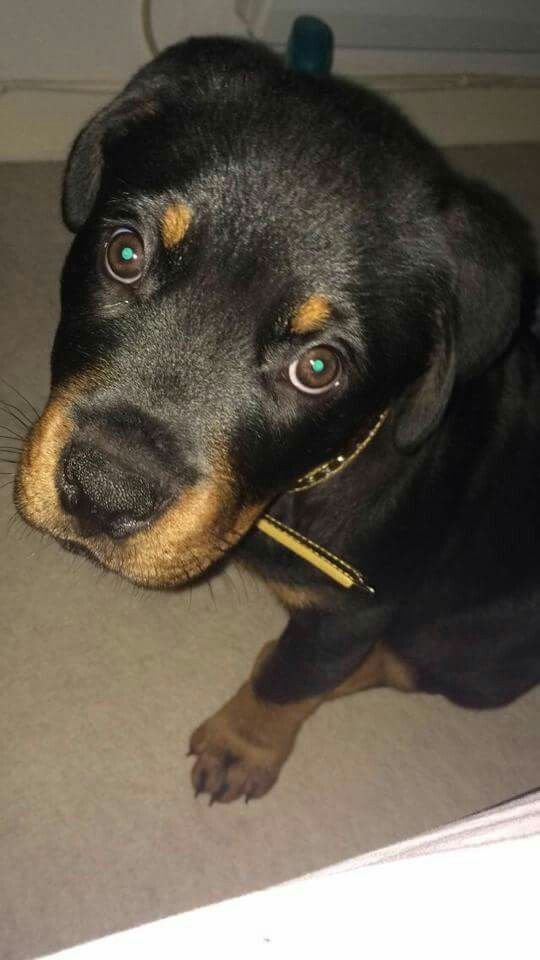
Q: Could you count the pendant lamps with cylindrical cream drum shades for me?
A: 0